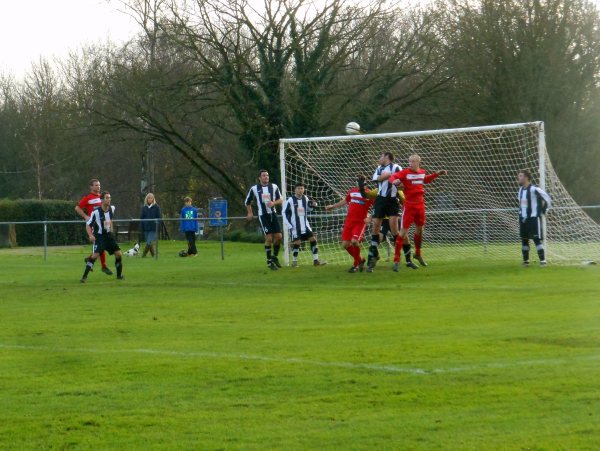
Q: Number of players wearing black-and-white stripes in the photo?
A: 5